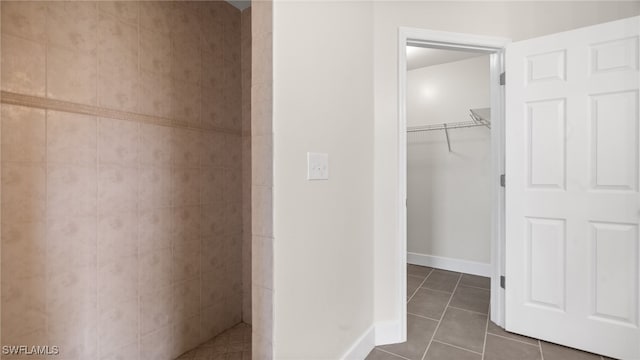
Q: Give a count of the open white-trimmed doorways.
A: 1